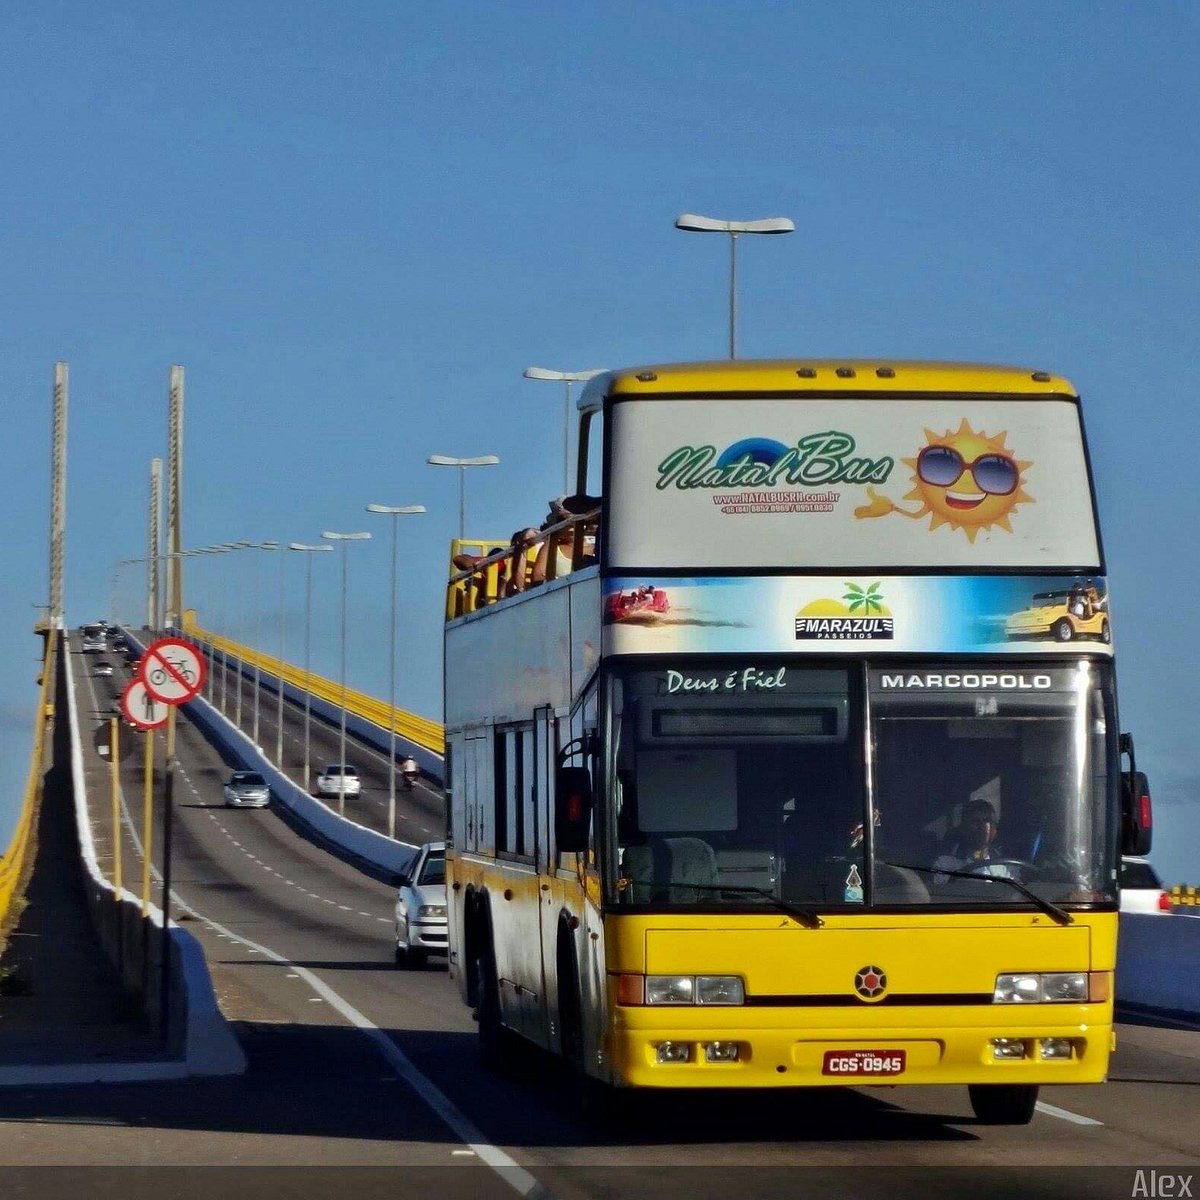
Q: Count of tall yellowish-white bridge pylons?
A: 3